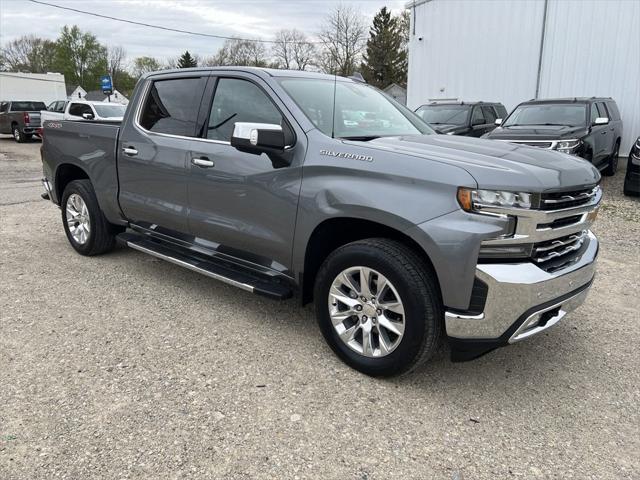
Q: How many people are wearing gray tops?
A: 0